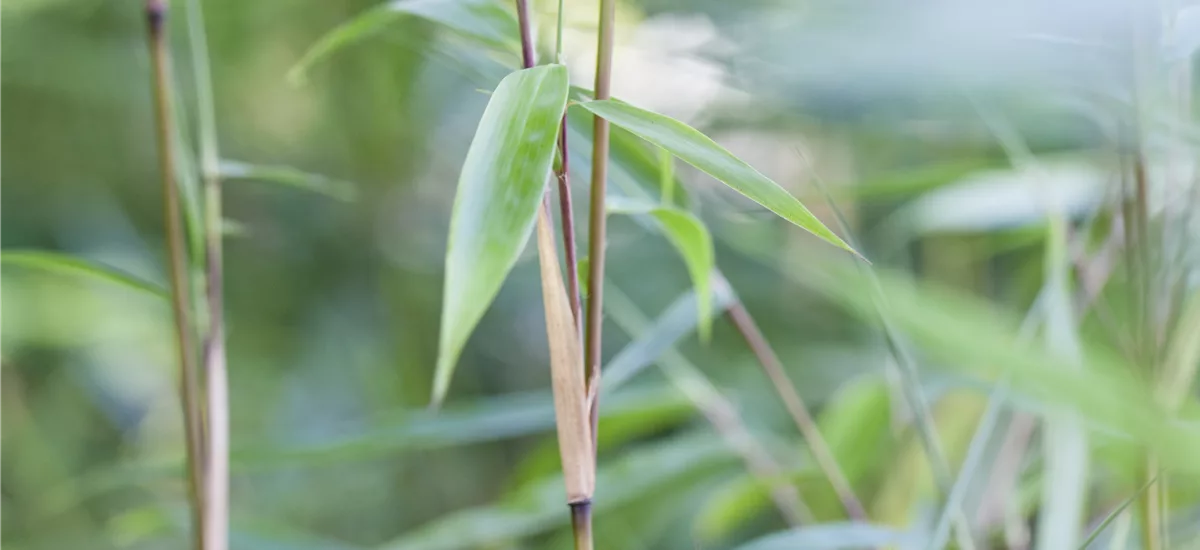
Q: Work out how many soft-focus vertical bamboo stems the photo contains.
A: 2